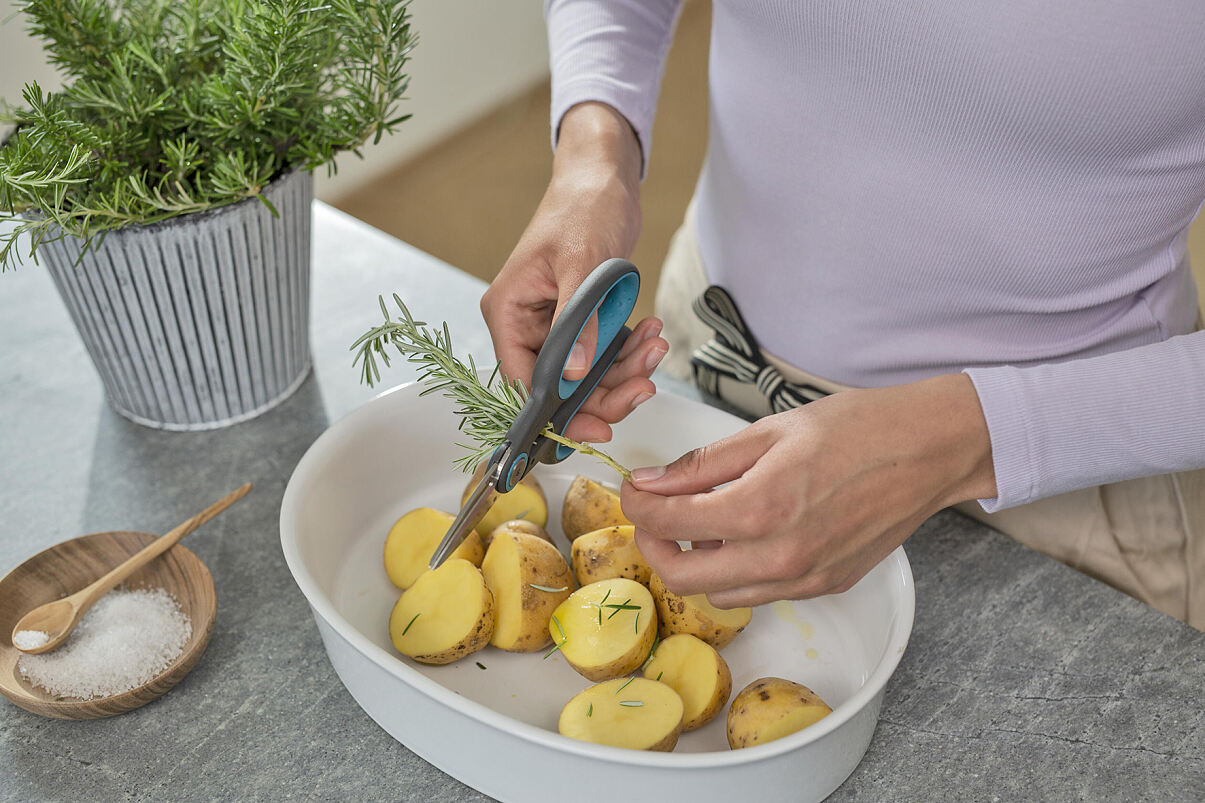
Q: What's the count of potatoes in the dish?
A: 12